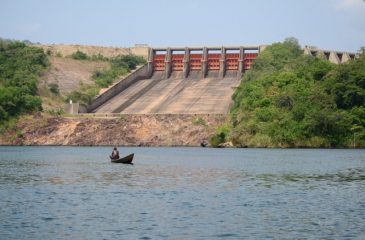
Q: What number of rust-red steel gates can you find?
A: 6